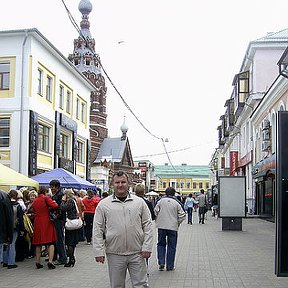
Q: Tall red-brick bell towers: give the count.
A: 1